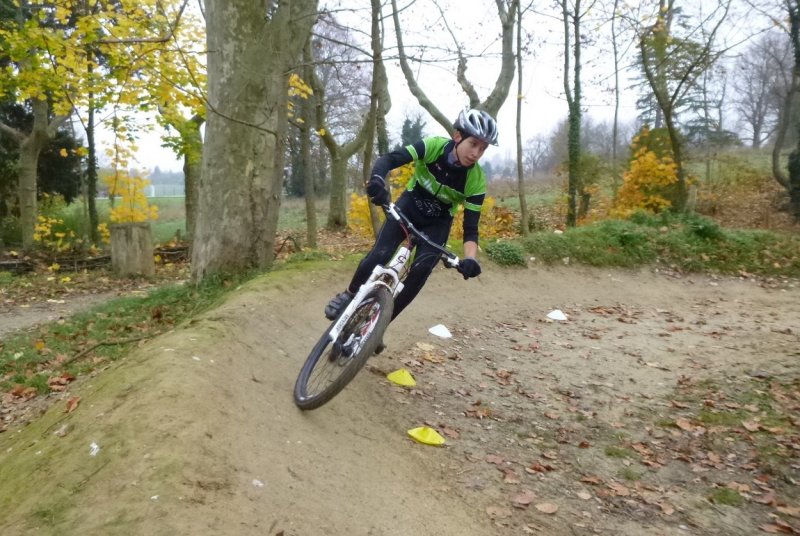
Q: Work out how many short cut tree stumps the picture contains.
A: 1